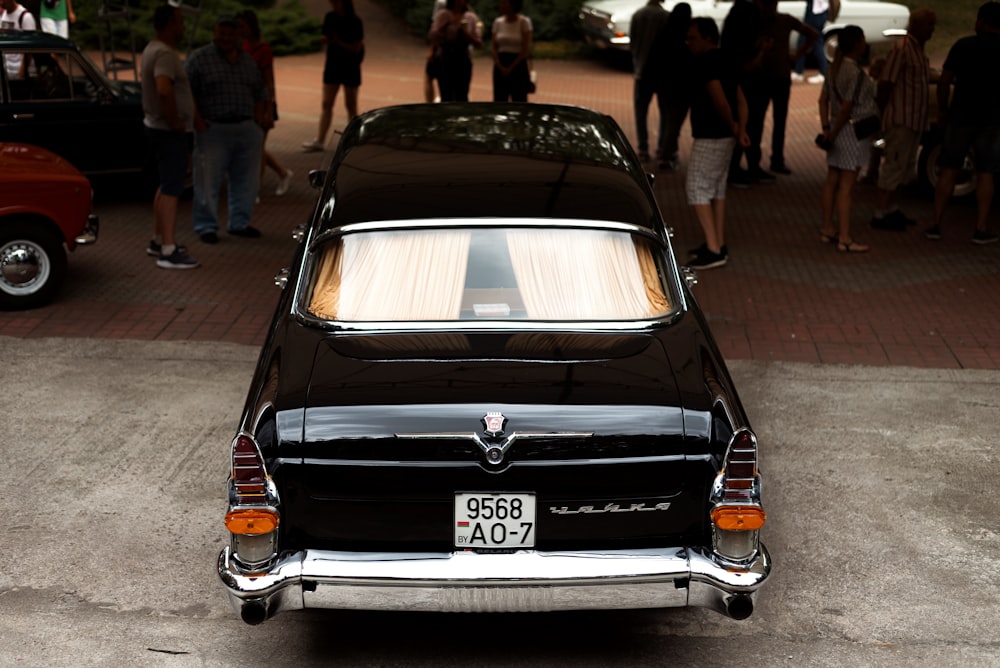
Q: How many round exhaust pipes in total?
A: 2